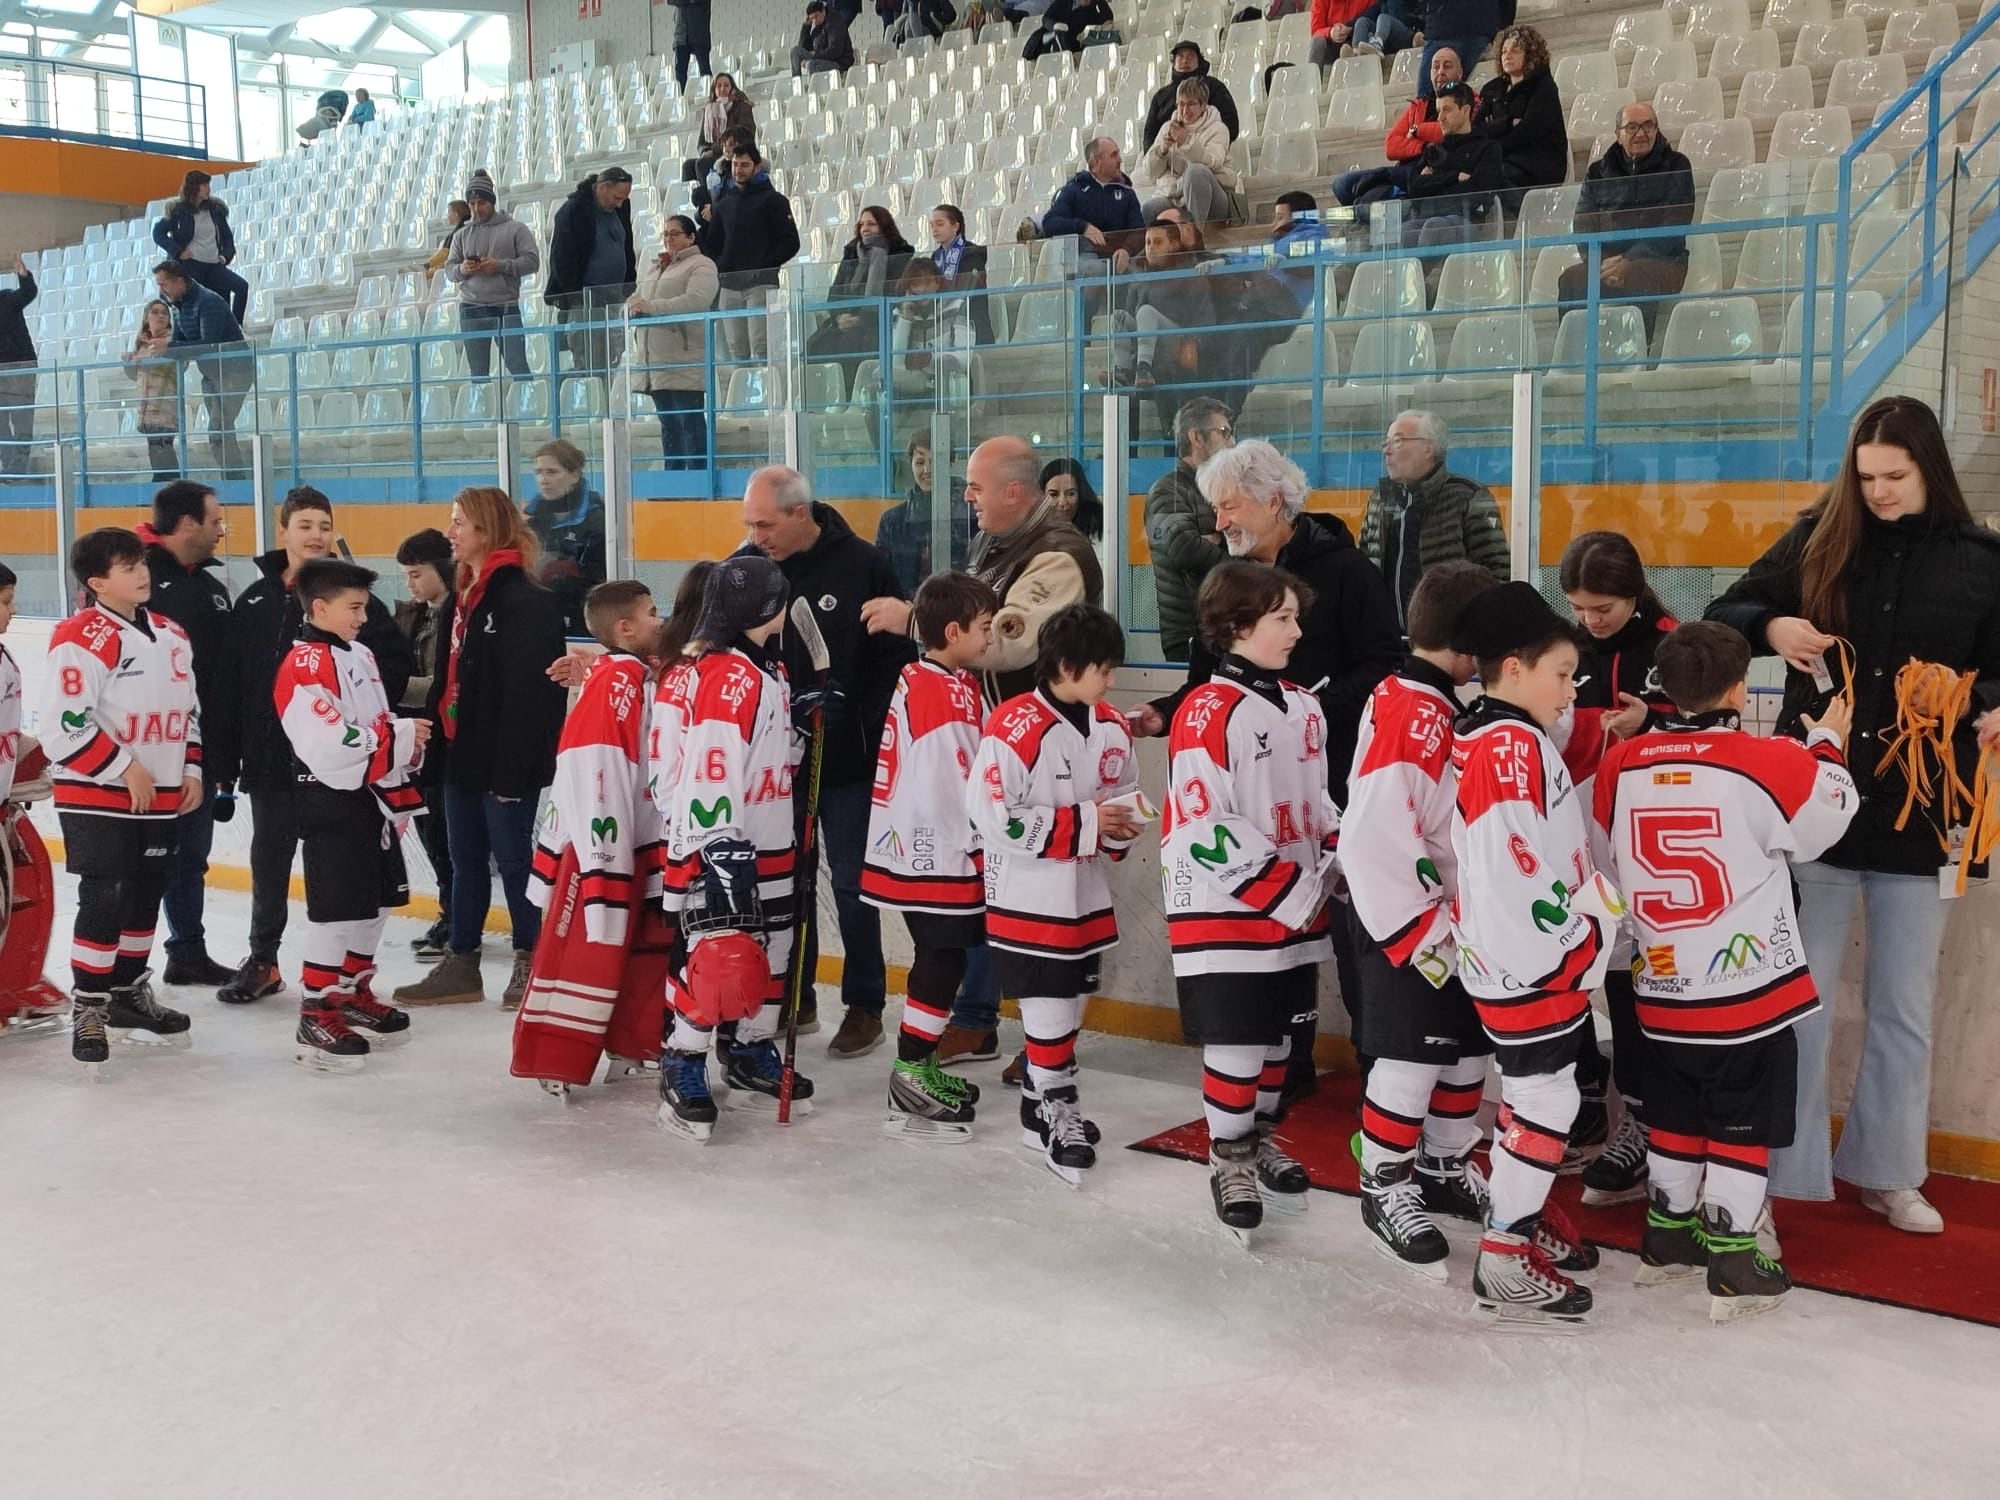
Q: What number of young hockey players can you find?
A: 12